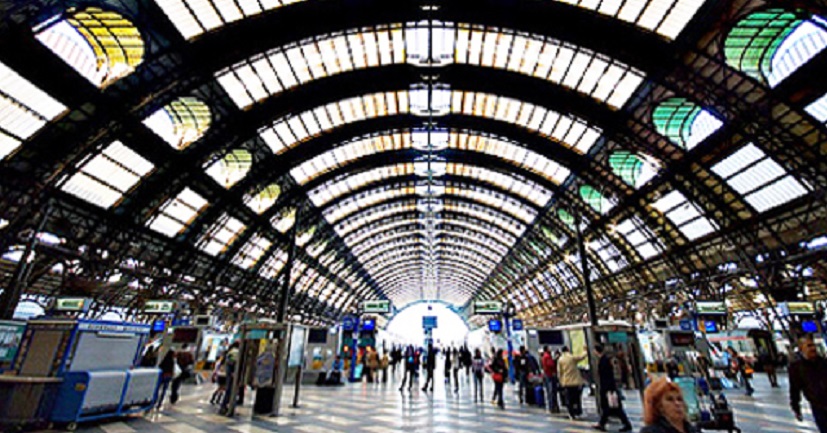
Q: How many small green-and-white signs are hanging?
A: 6